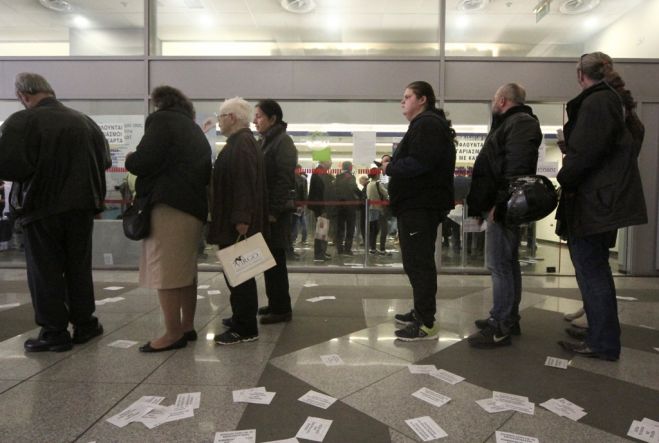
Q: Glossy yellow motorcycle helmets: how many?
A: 0